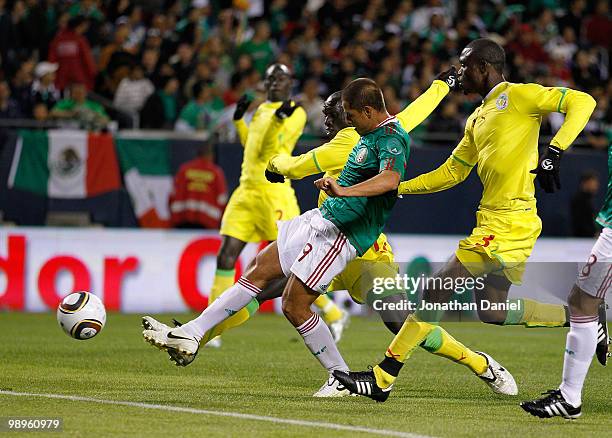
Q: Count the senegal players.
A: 3